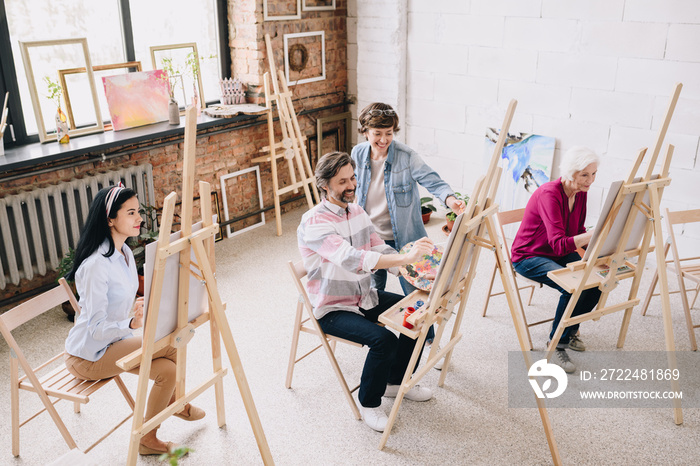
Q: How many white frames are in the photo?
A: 4